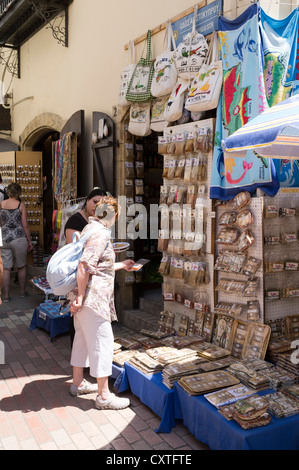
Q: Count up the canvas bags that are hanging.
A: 8